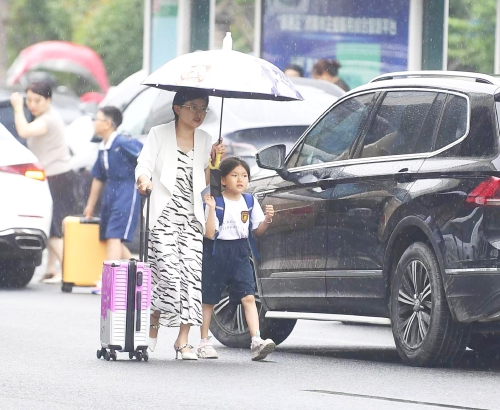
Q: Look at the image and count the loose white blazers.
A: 1